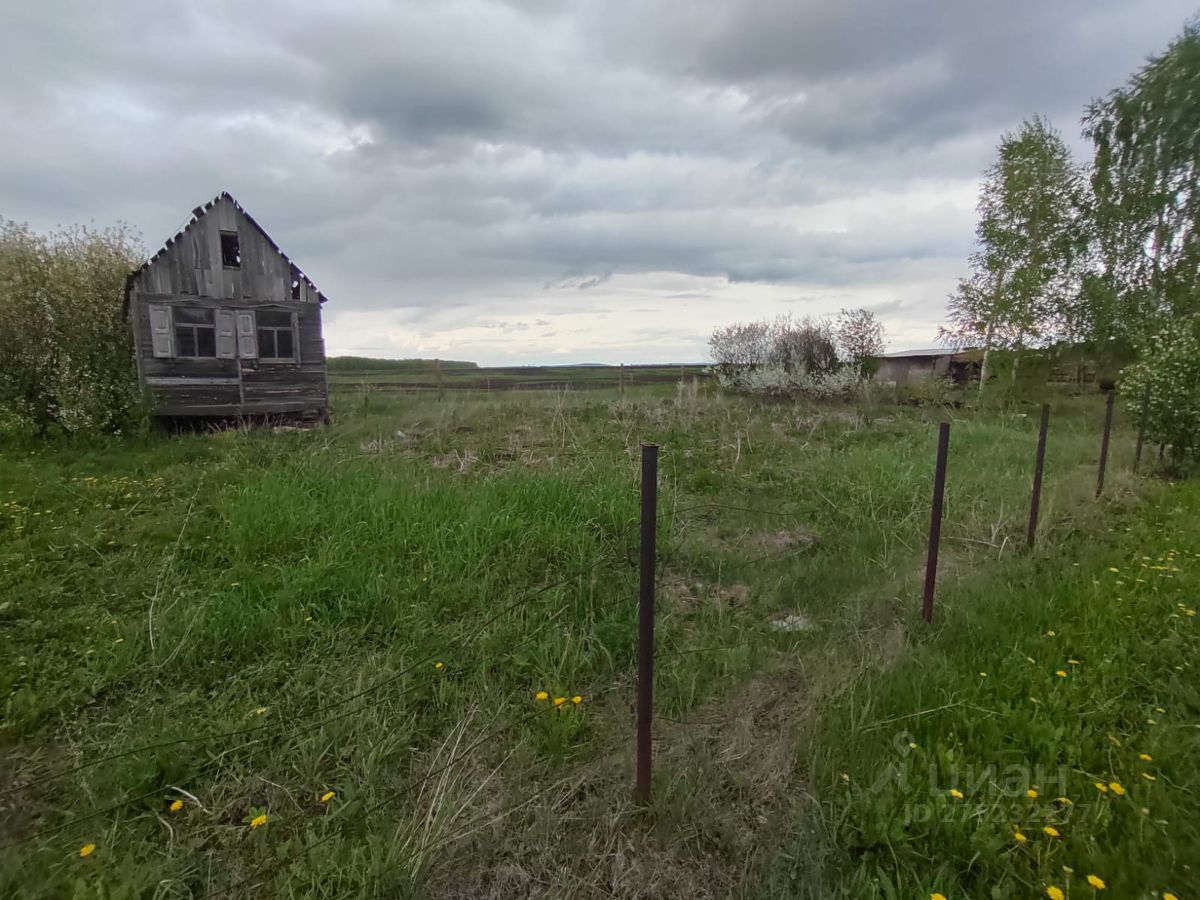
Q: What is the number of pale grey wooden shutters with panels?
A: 3